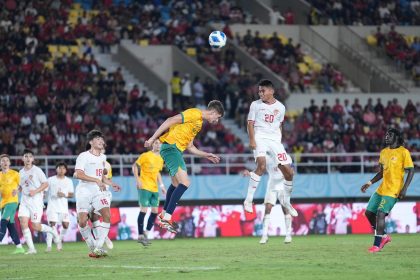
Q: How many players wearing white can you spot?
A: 5